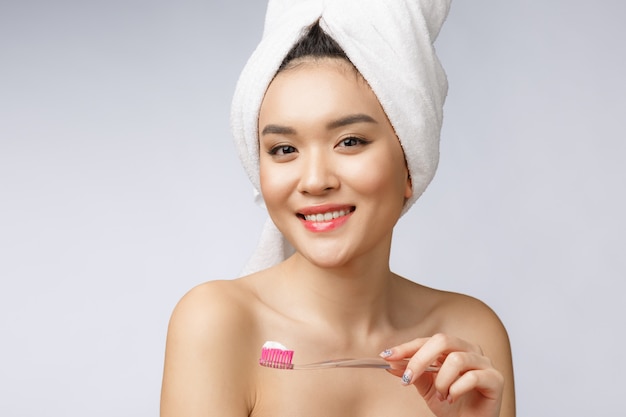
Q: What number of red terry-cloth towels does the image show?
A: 0